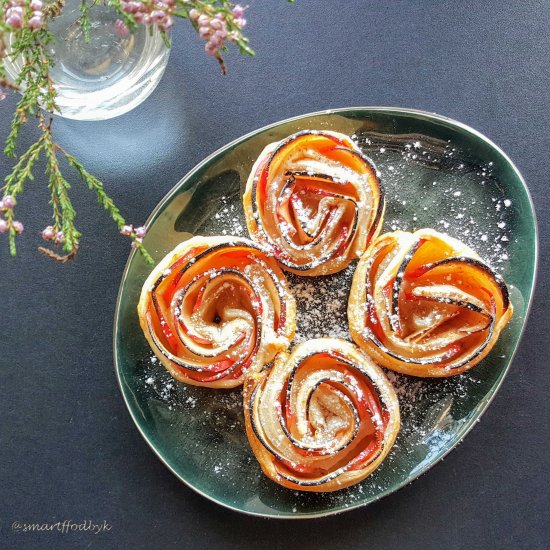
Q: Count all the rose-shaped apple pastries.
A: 4